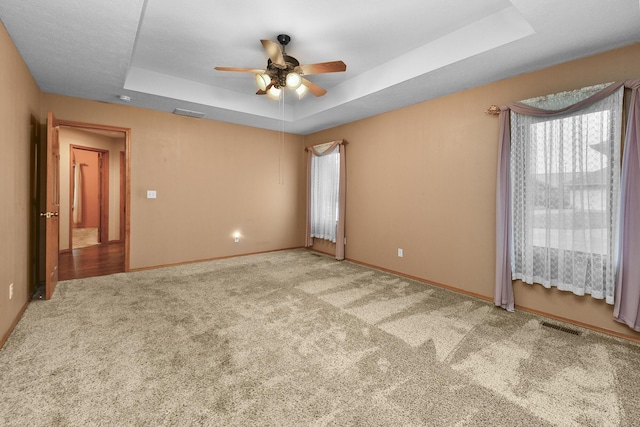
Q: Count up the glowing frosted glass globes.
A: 4